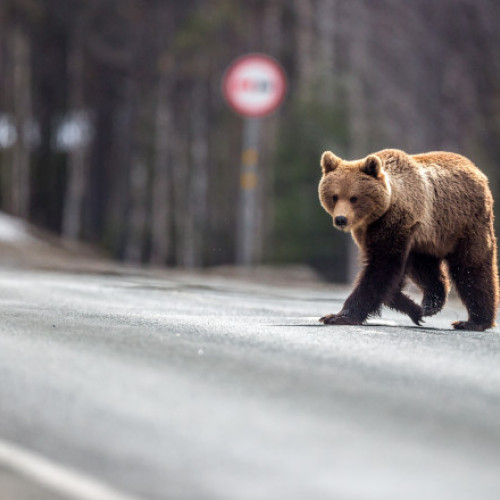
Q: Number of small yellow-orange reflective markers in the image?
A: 2